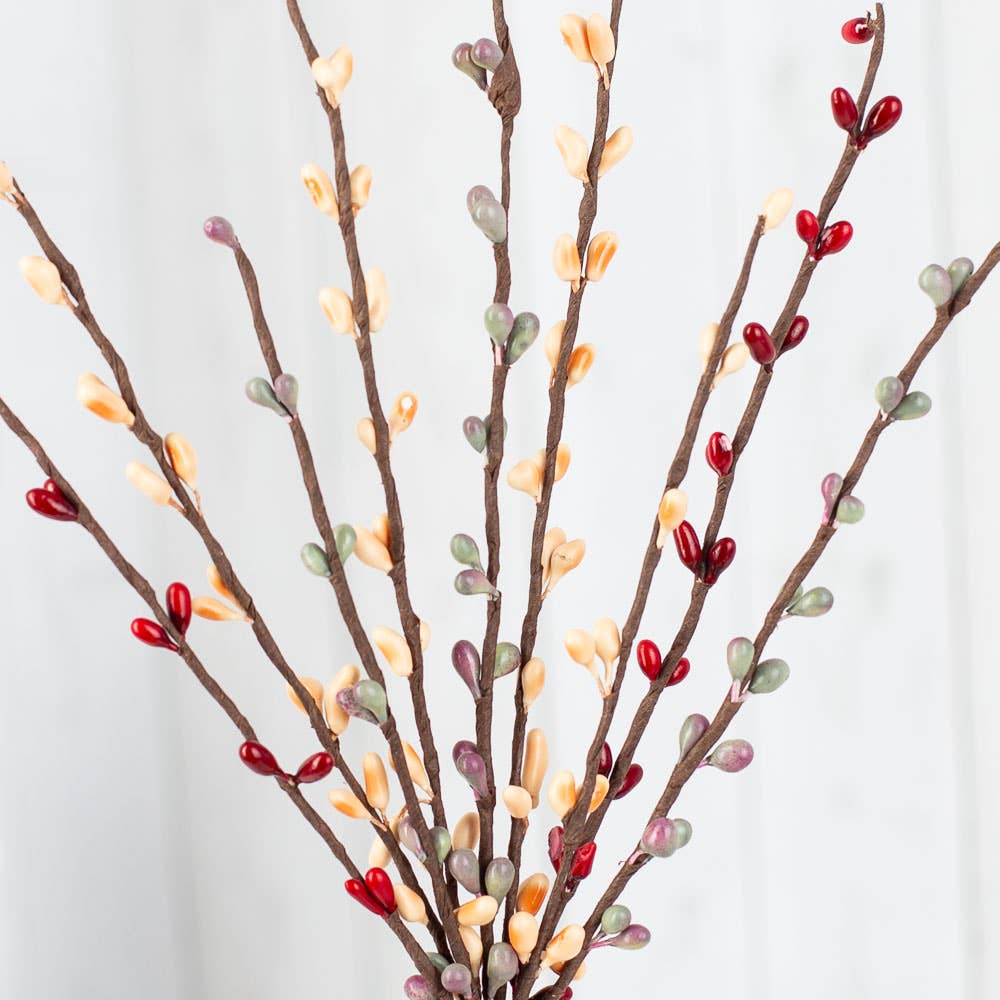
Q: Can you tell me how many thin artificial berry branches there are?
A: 9